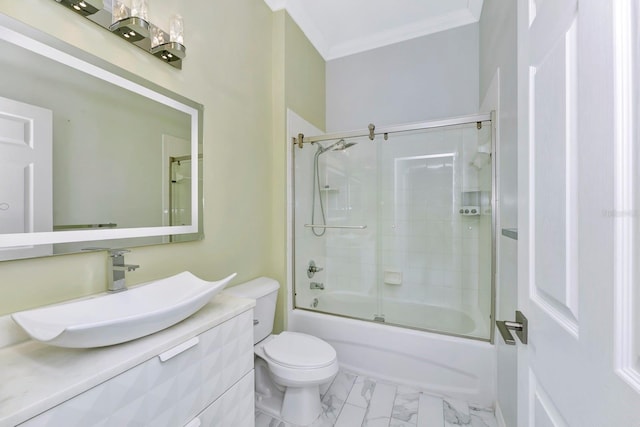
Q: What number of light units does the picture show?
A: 3